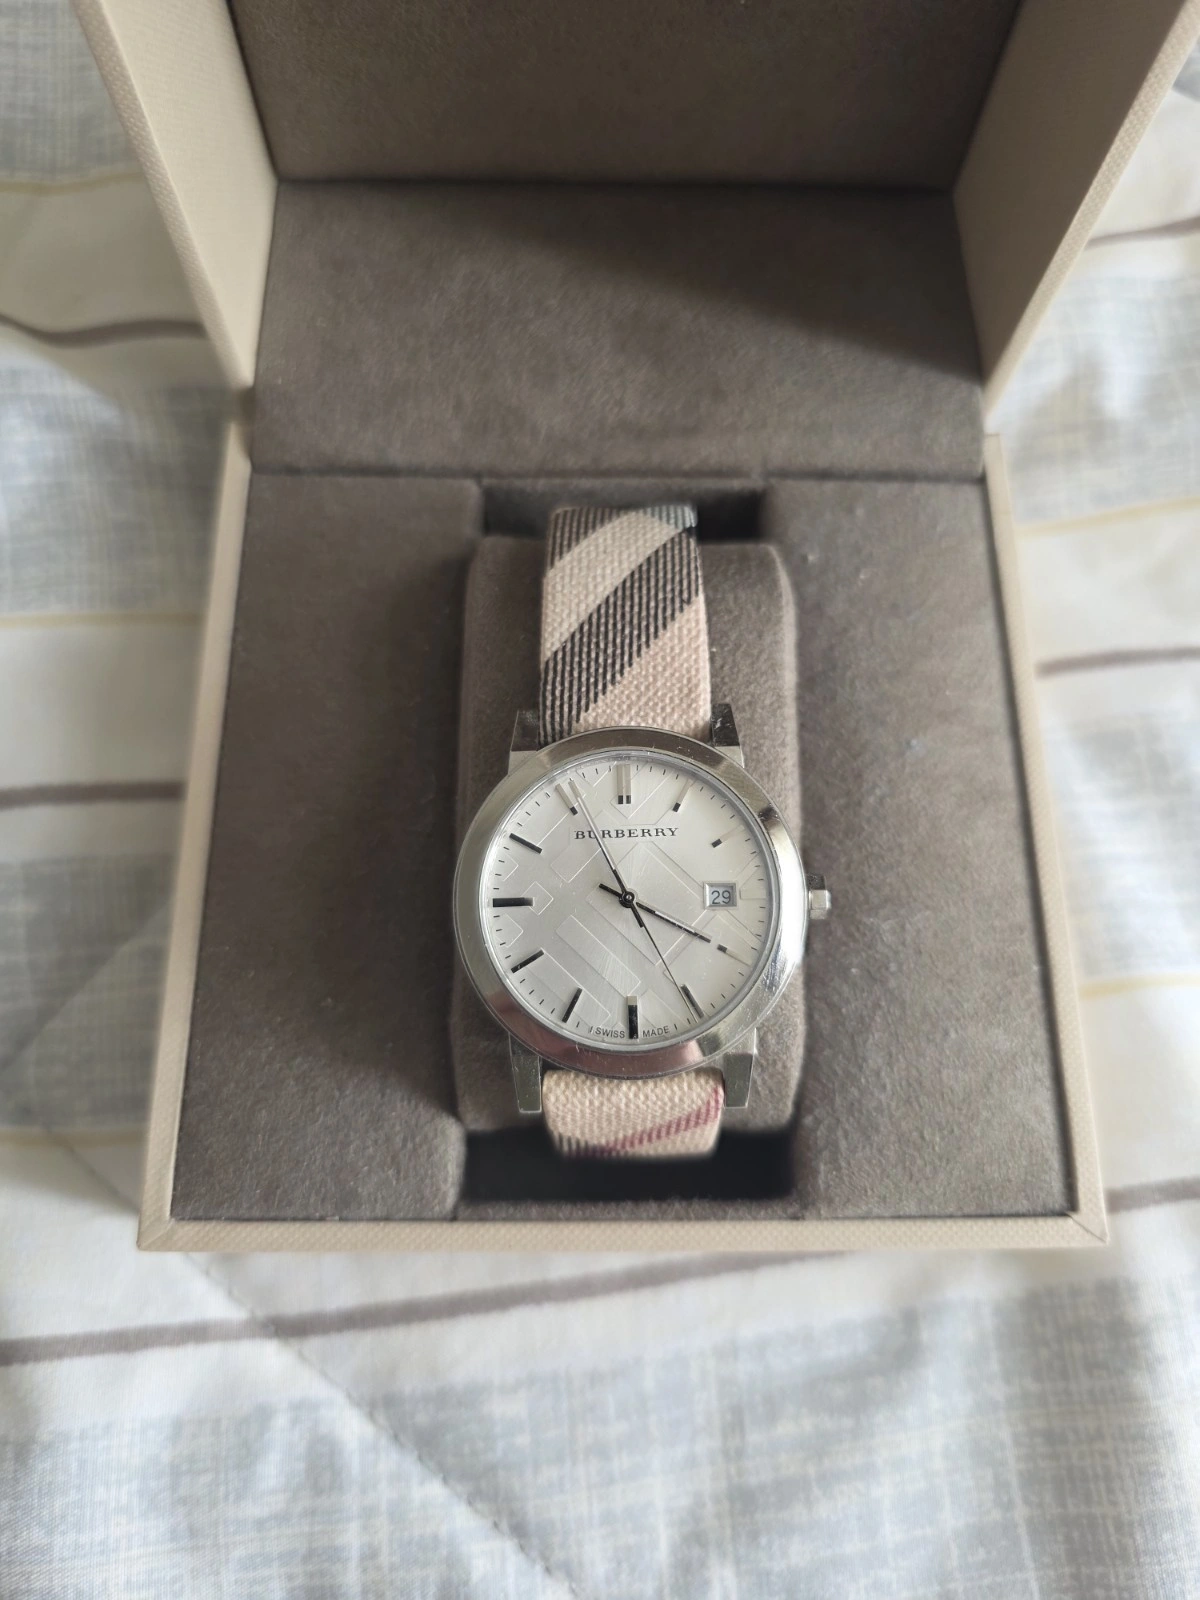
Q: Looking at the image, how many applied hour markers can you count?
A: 11